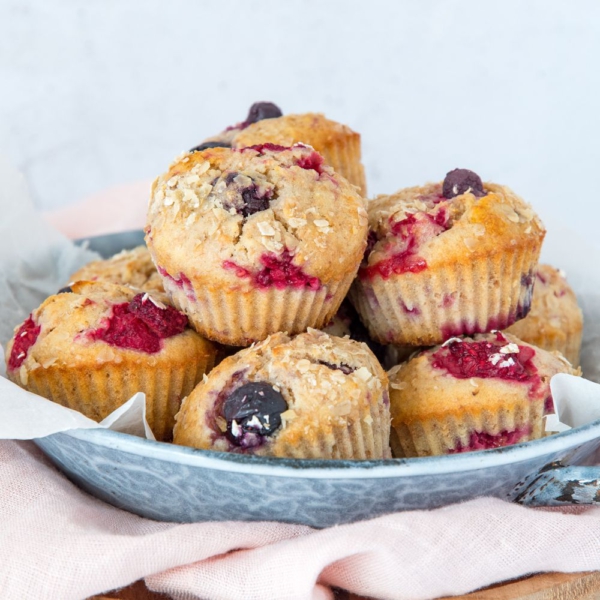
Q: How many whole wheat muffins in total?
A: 8